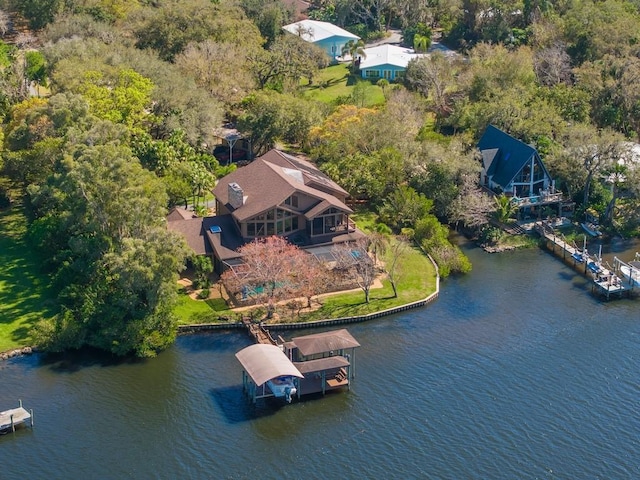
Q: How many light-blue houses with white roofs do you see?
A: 2